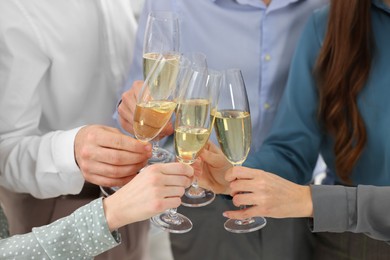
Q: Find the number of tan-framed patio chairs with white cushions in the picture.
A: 0